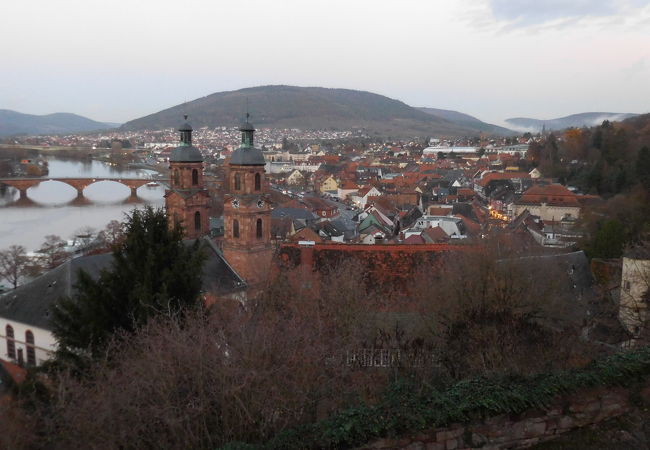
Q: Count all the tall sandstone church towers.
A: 2